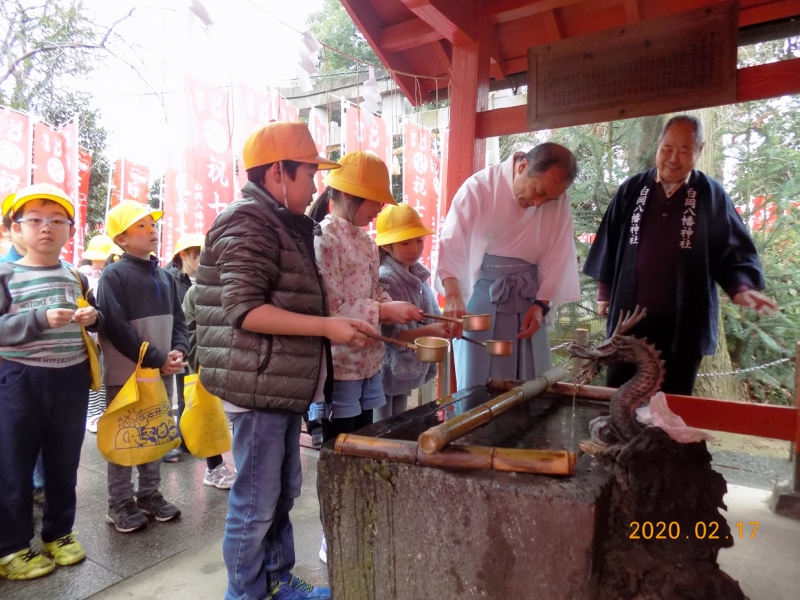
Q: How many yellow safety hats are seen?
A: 8